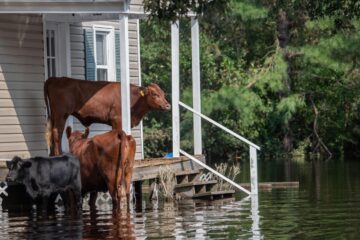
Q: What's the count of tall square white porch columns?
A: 3